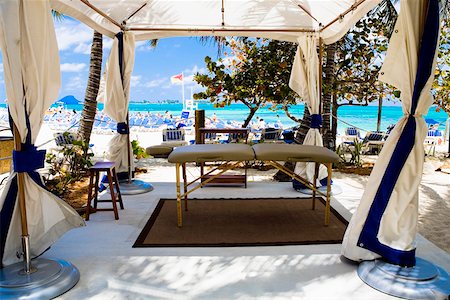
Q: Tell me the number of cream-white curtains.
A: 4